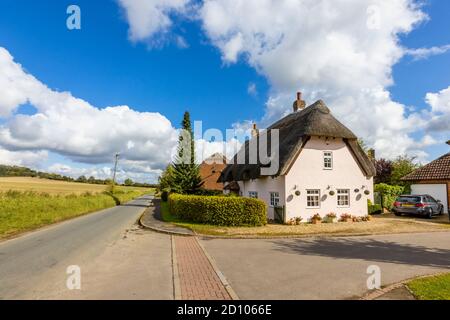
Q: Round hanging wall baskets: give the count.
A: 3